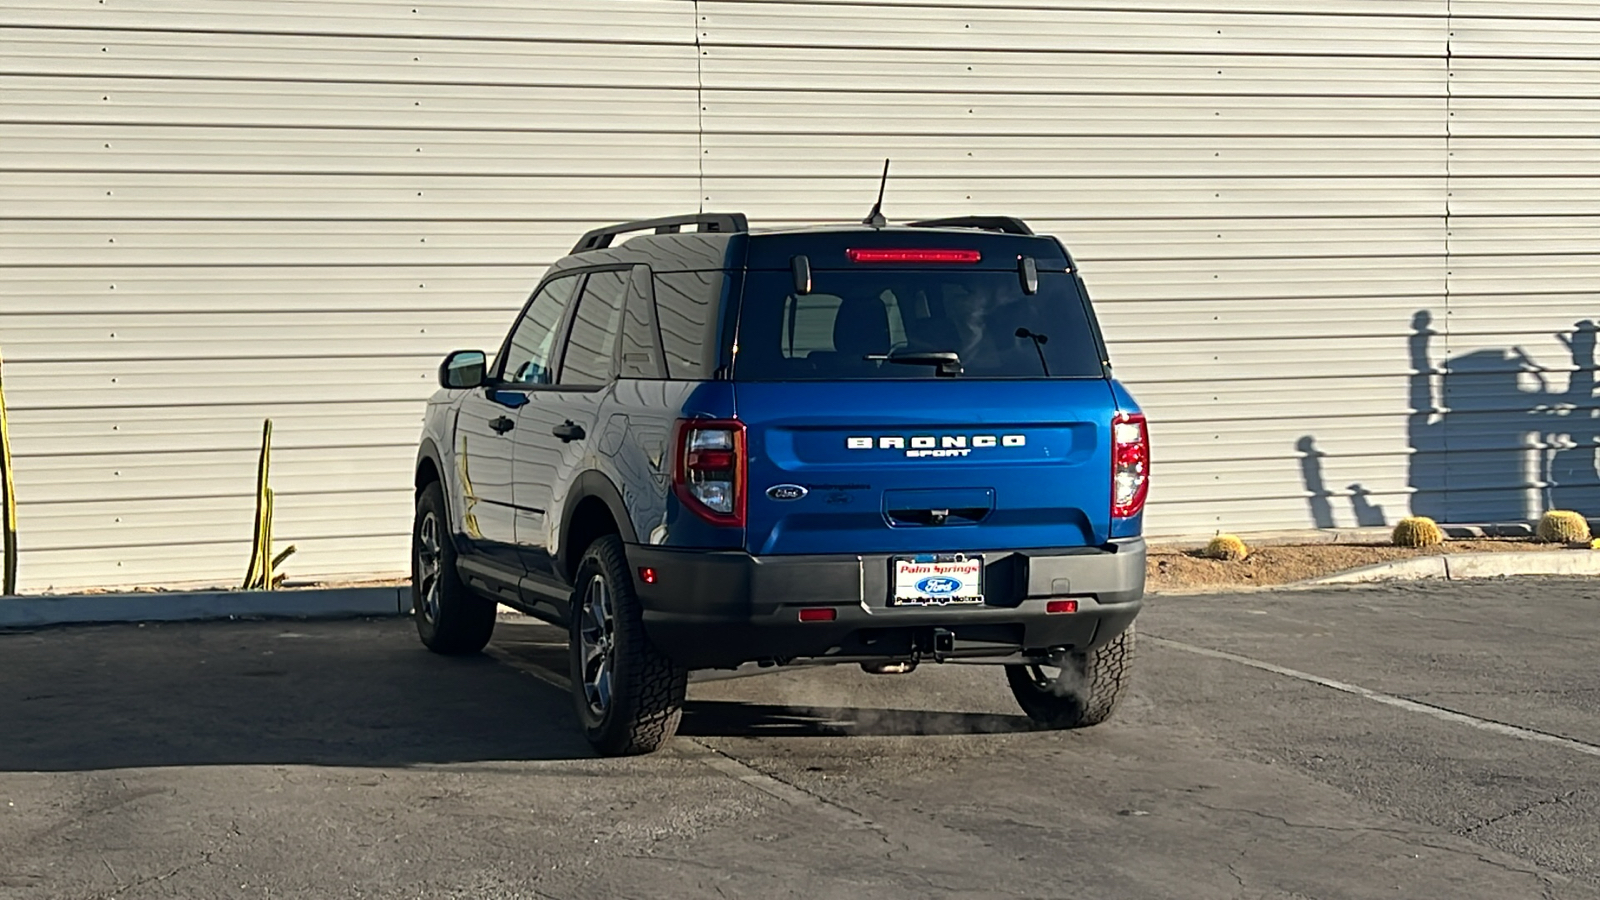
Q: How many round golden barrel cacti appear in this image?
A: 3